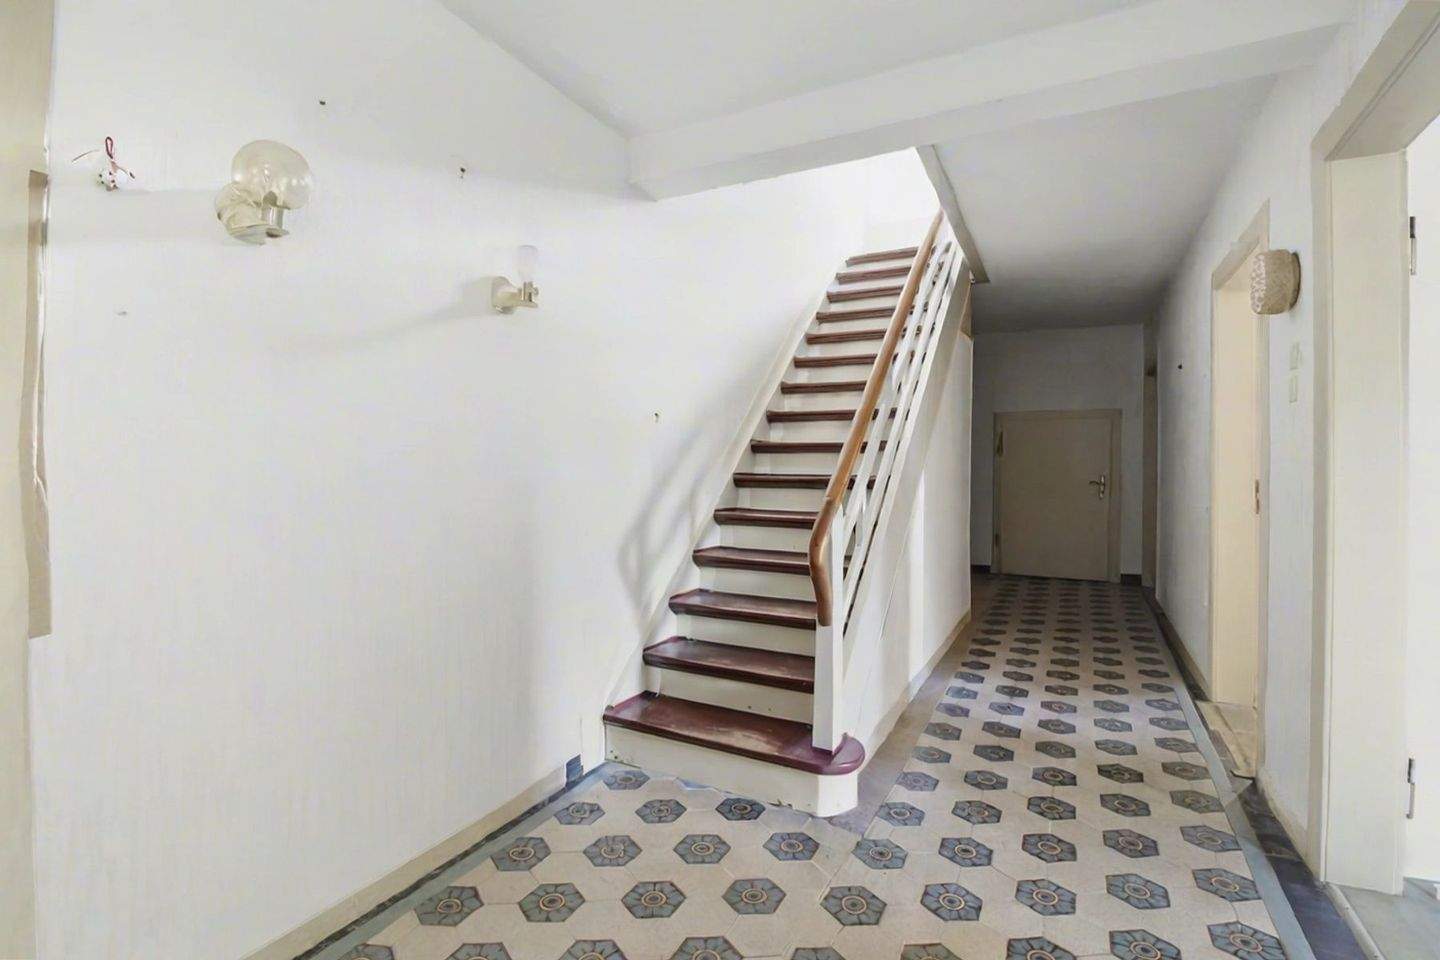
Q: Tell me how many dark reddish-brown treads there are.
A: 15